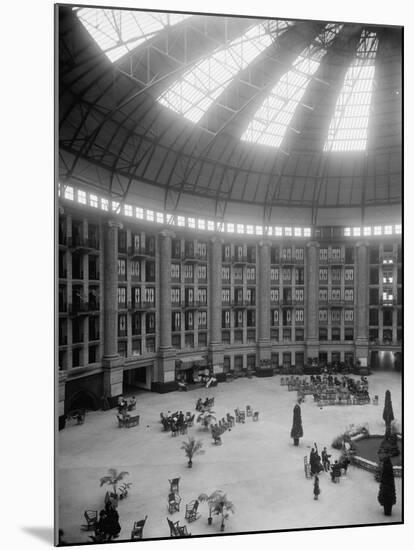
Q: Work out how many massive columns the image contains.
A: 6